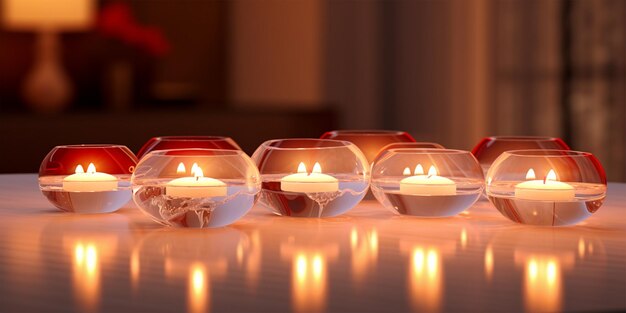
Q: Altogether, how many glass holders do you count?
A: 9